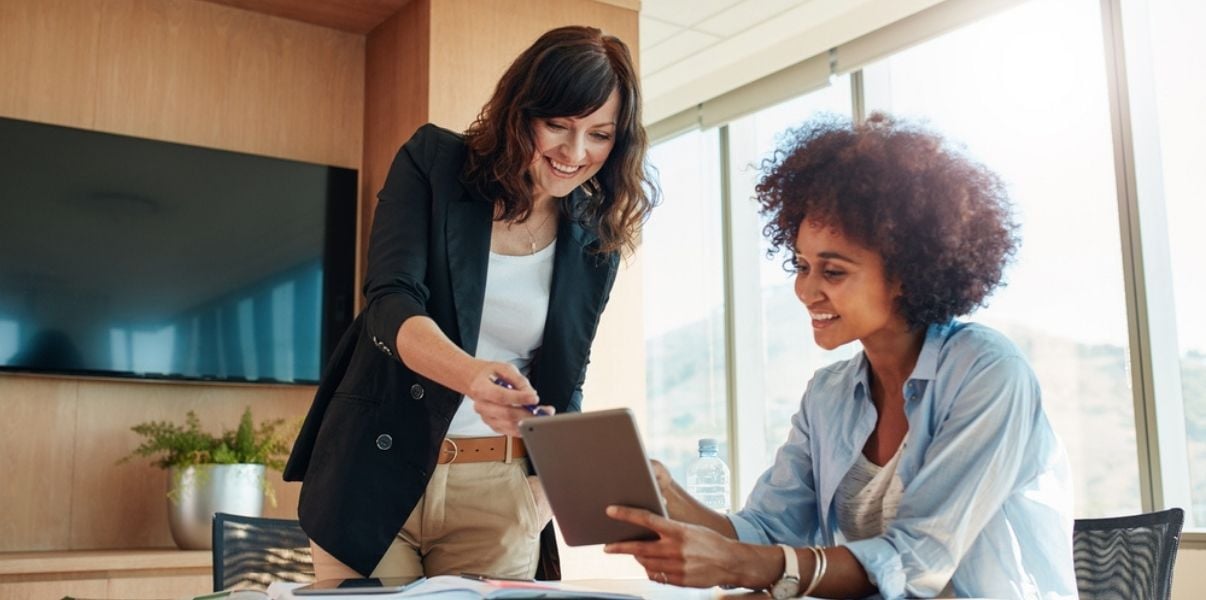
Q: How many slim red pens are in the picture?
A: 0